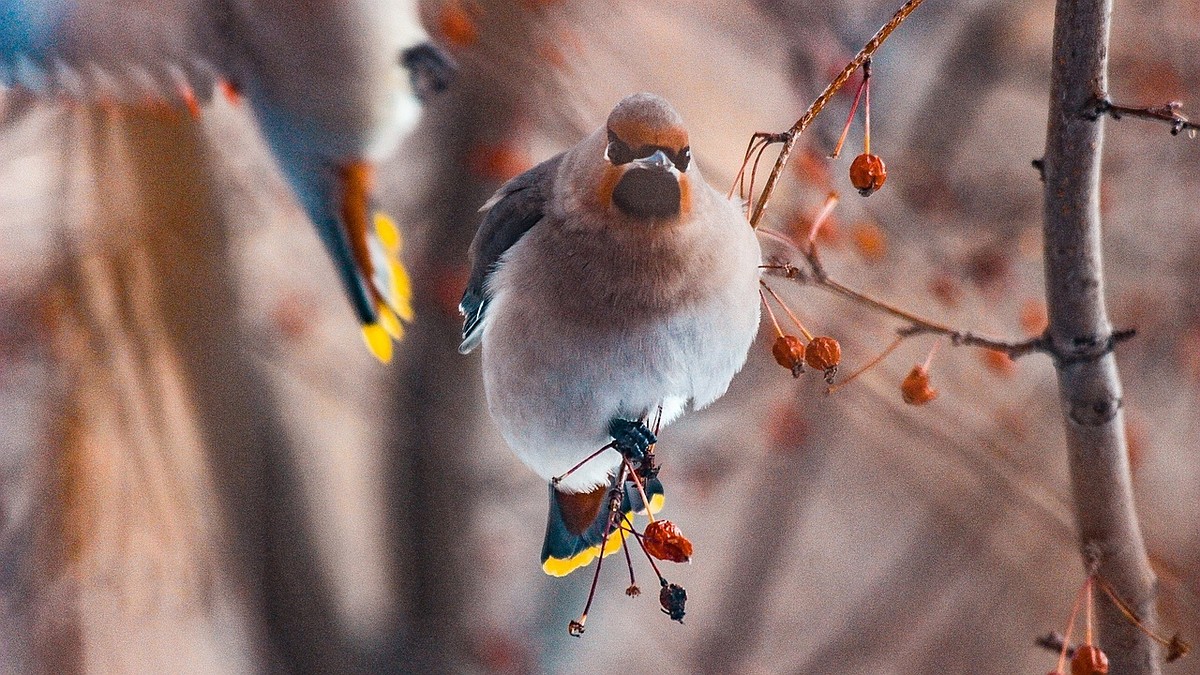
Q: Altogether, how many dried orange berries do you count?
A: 6